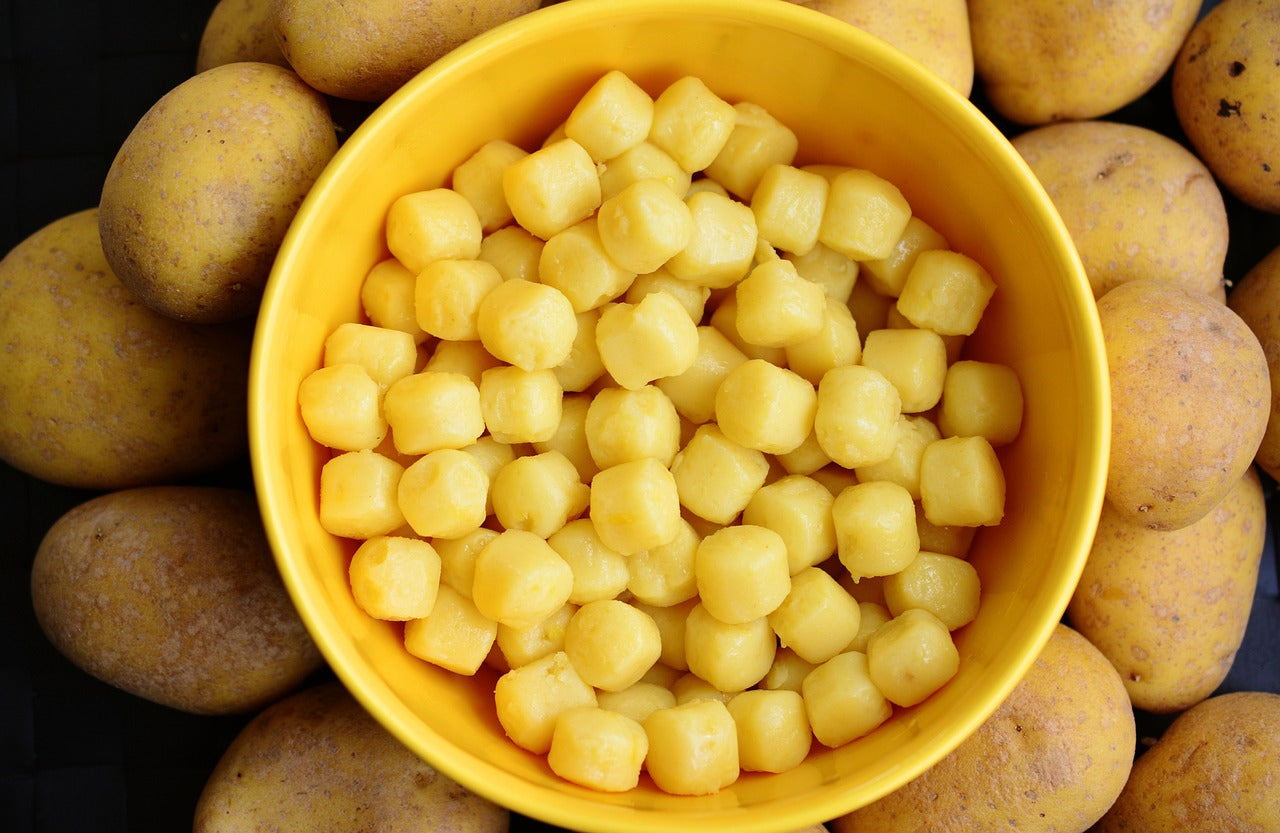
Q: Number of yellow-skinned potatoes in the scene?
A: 15